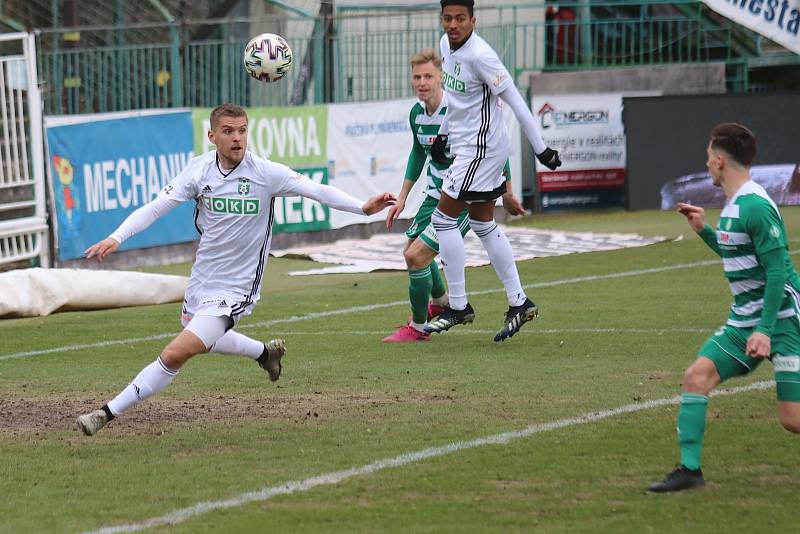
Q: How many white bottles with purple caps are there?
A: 0